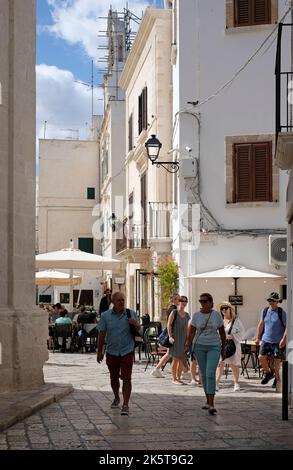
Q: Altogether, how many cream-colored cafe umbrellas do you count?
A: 3